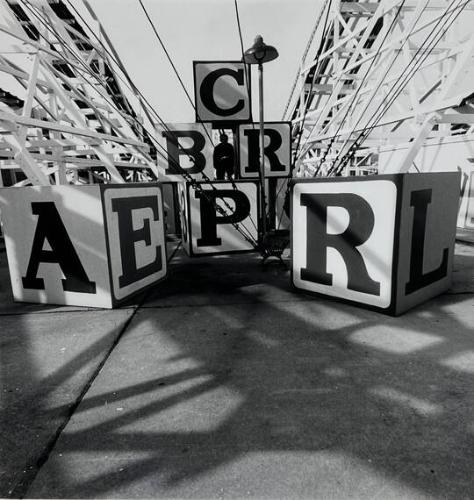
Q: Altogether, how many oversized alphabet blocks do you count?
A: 6